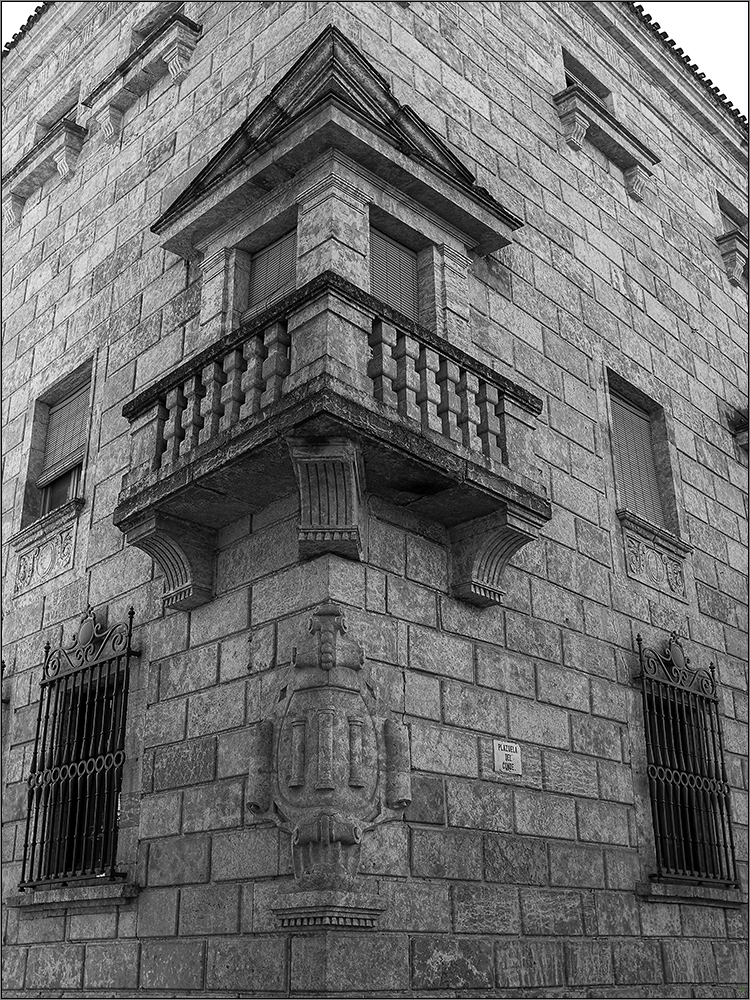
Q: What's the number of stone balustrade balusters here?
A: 12